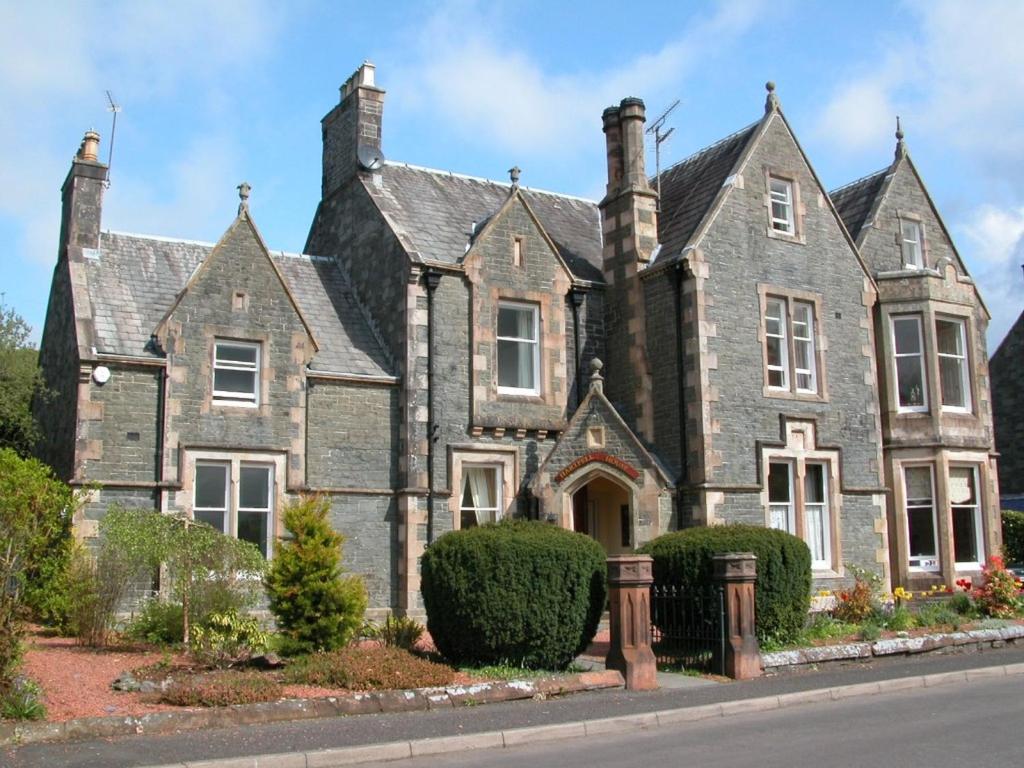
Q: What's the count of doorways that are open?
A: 1